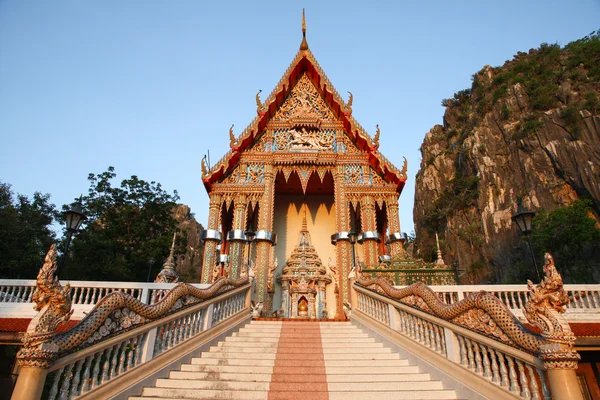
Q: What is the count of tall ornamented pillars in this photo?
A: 6